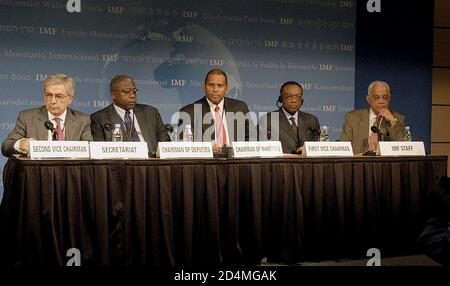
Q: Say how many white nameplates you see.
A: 6